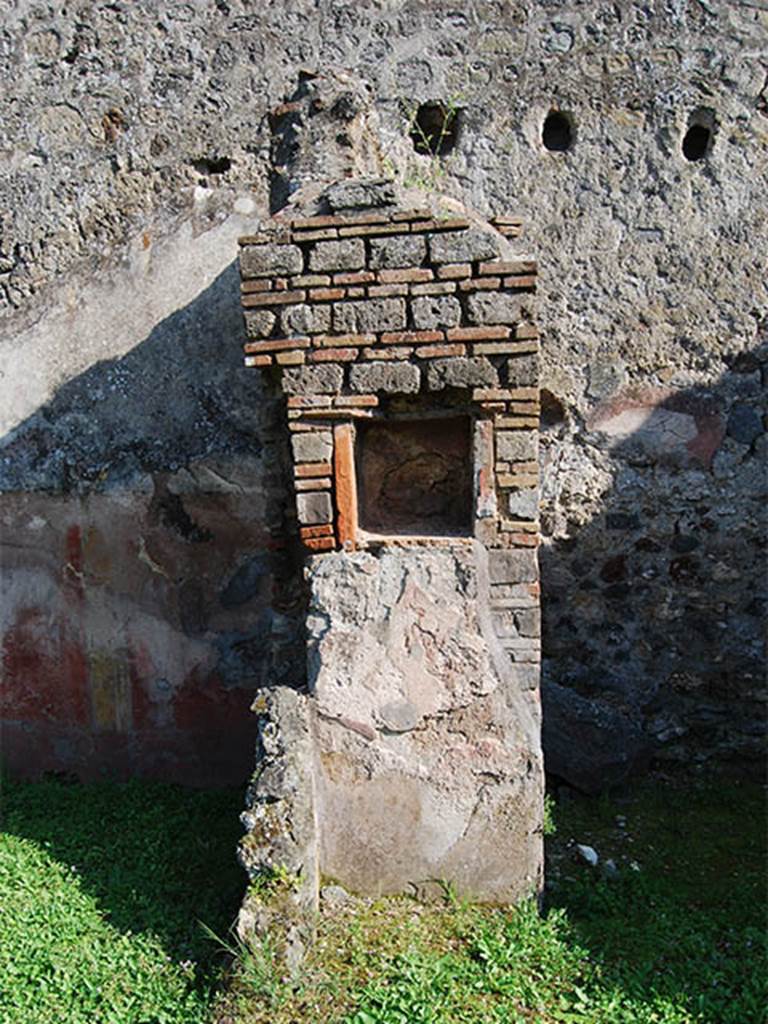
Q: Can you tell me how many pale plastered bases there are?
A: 1